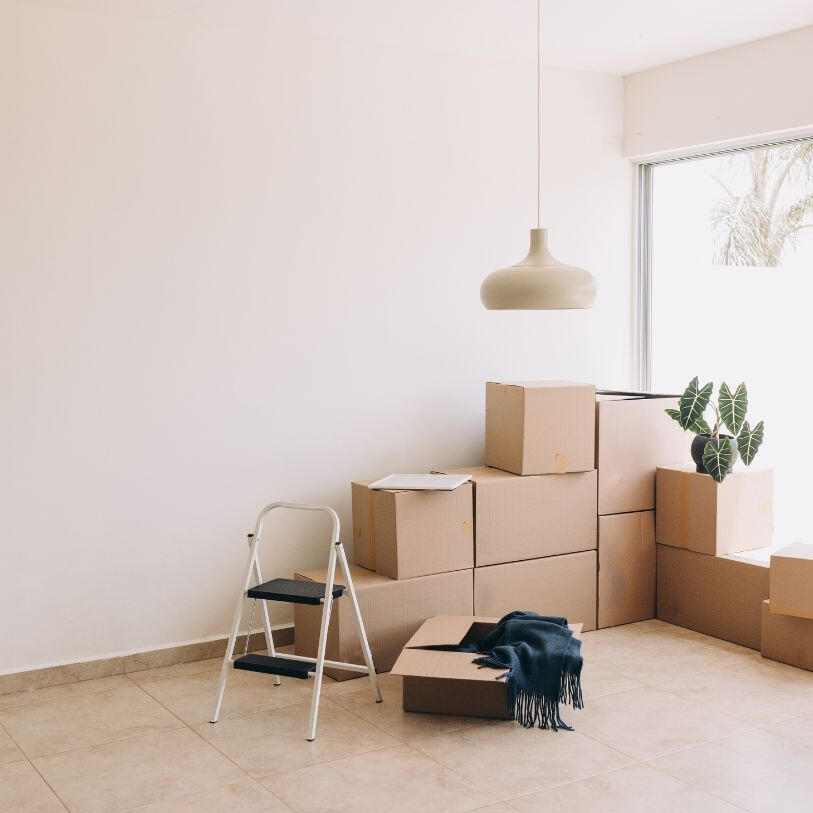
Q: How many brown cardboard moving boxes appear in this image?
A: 12